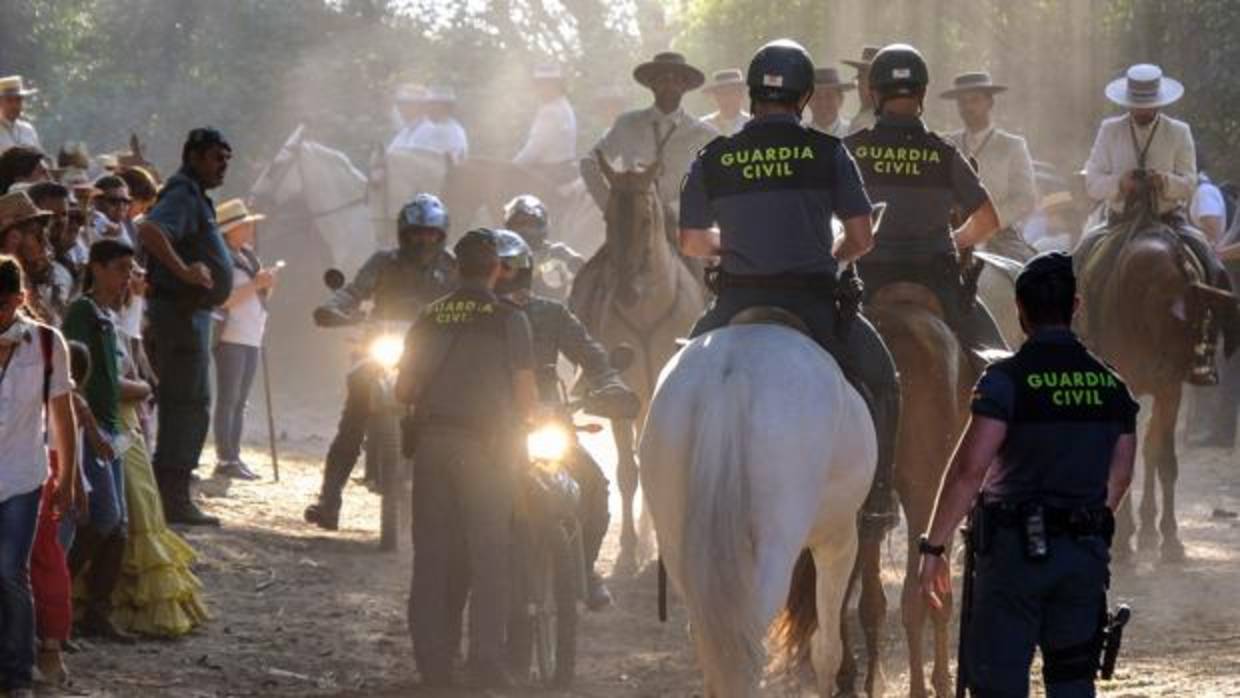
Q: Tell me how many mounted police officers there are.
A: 2